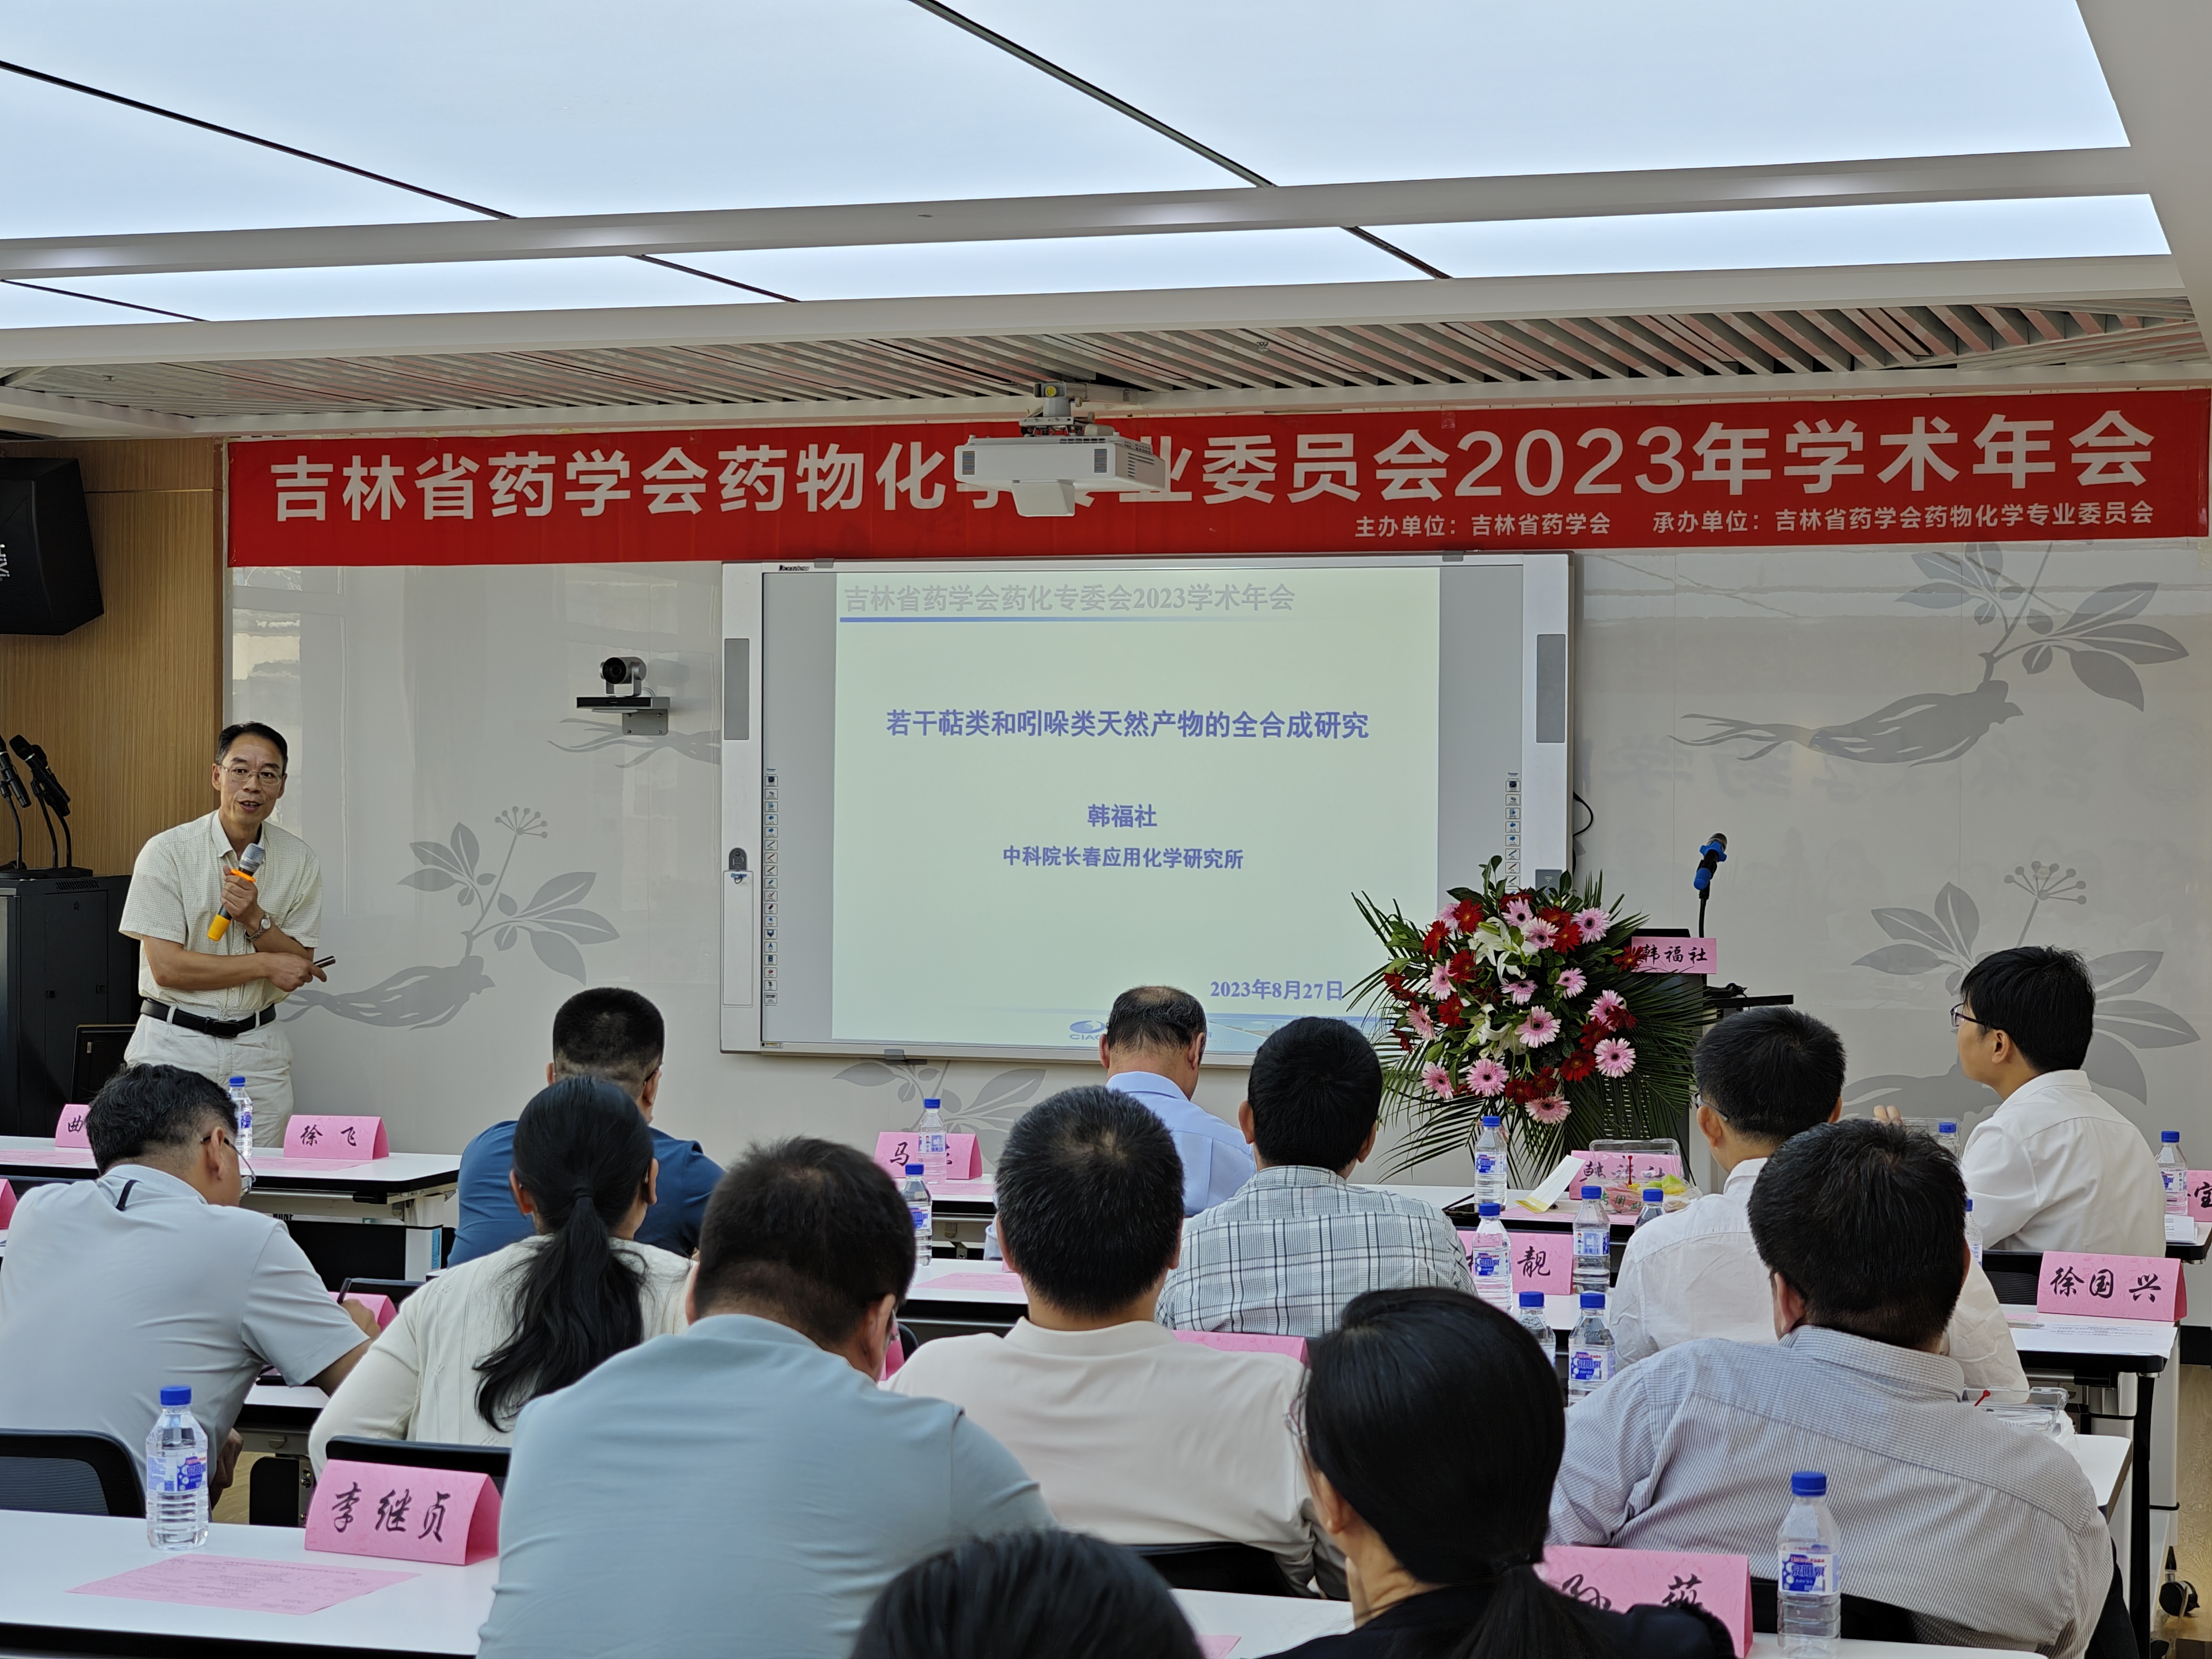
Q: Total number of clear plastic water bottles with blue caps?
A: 14